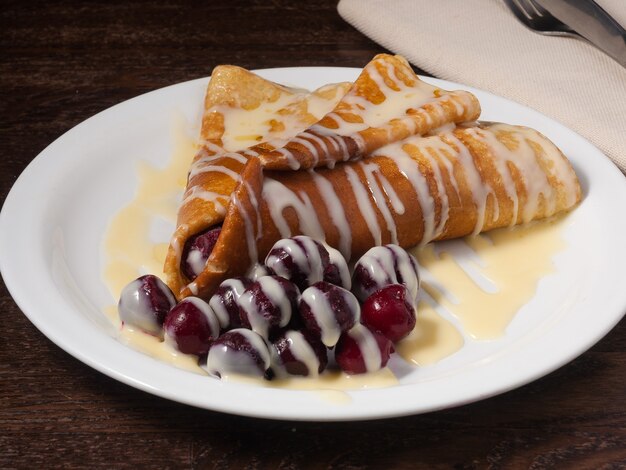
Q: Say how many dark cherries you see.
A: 13